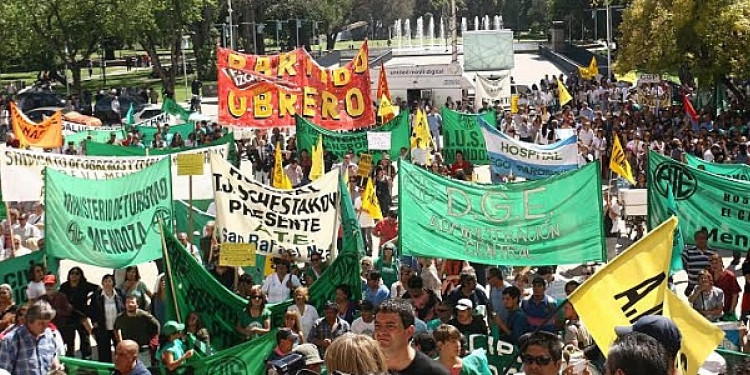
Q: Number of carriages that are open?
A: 0